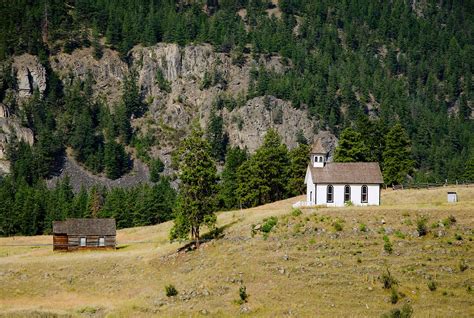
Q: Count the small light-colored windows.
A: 2